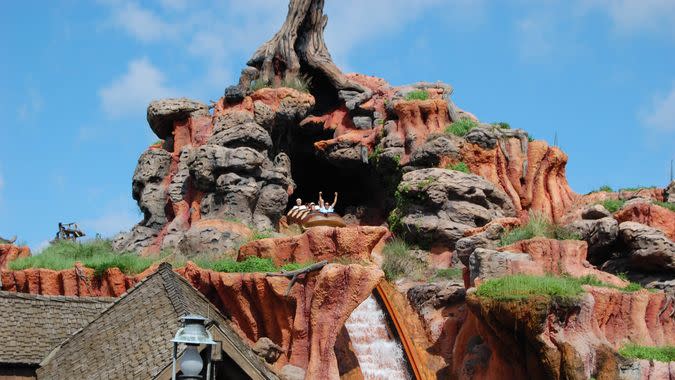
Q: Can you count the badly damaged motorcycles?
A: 0